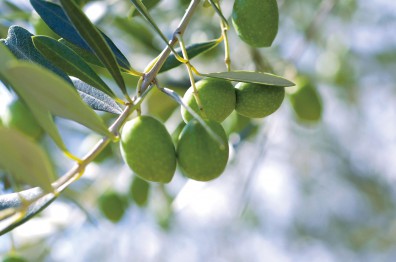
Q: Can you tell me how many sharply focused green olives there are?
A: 5